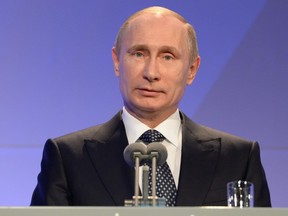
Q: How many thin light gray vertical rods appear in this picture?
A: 2